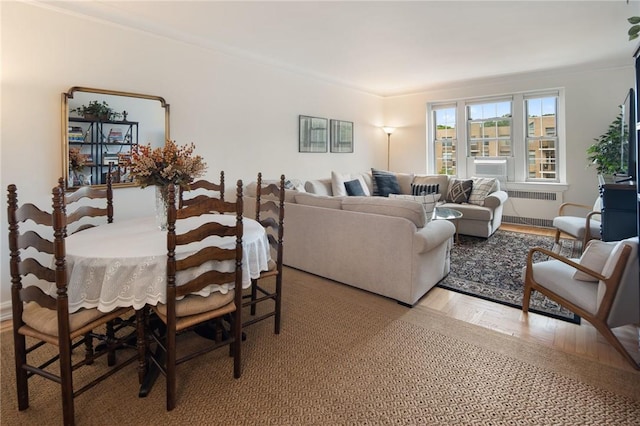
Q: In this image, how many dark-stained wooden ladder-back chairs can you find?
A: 5